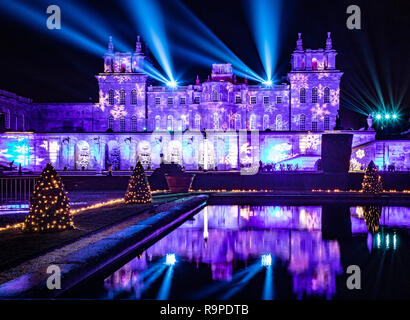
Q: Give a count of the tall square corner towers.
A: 2